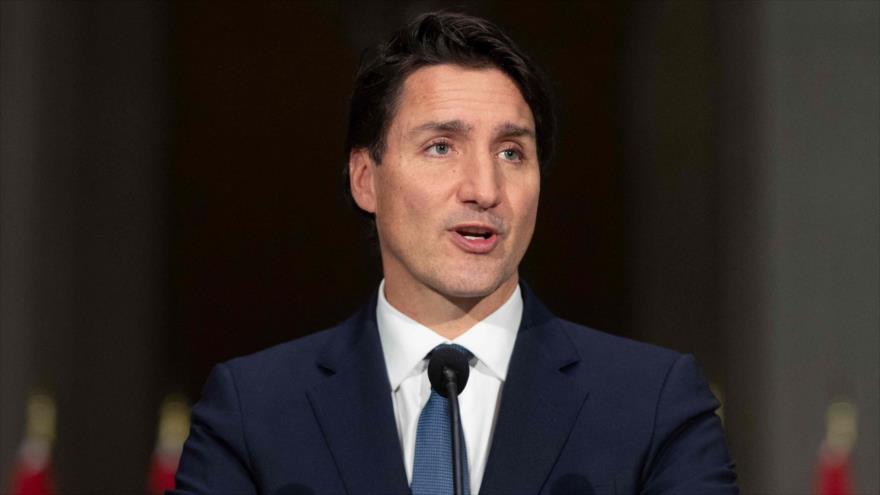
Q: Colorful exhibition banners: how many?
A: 0